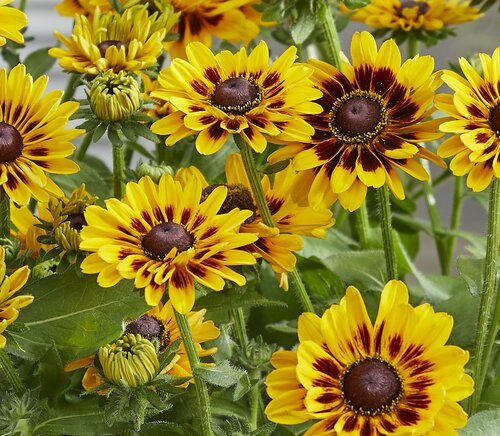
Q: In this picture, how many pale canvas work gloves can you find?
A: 0